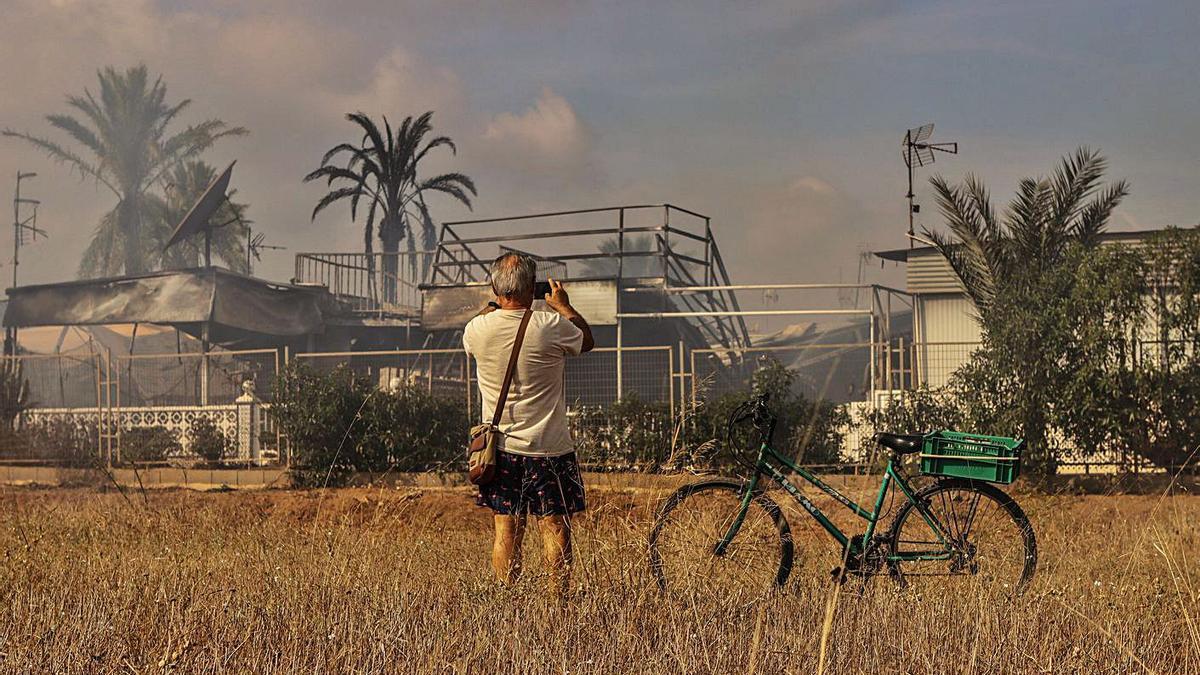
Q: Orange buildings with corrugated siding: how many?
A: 0